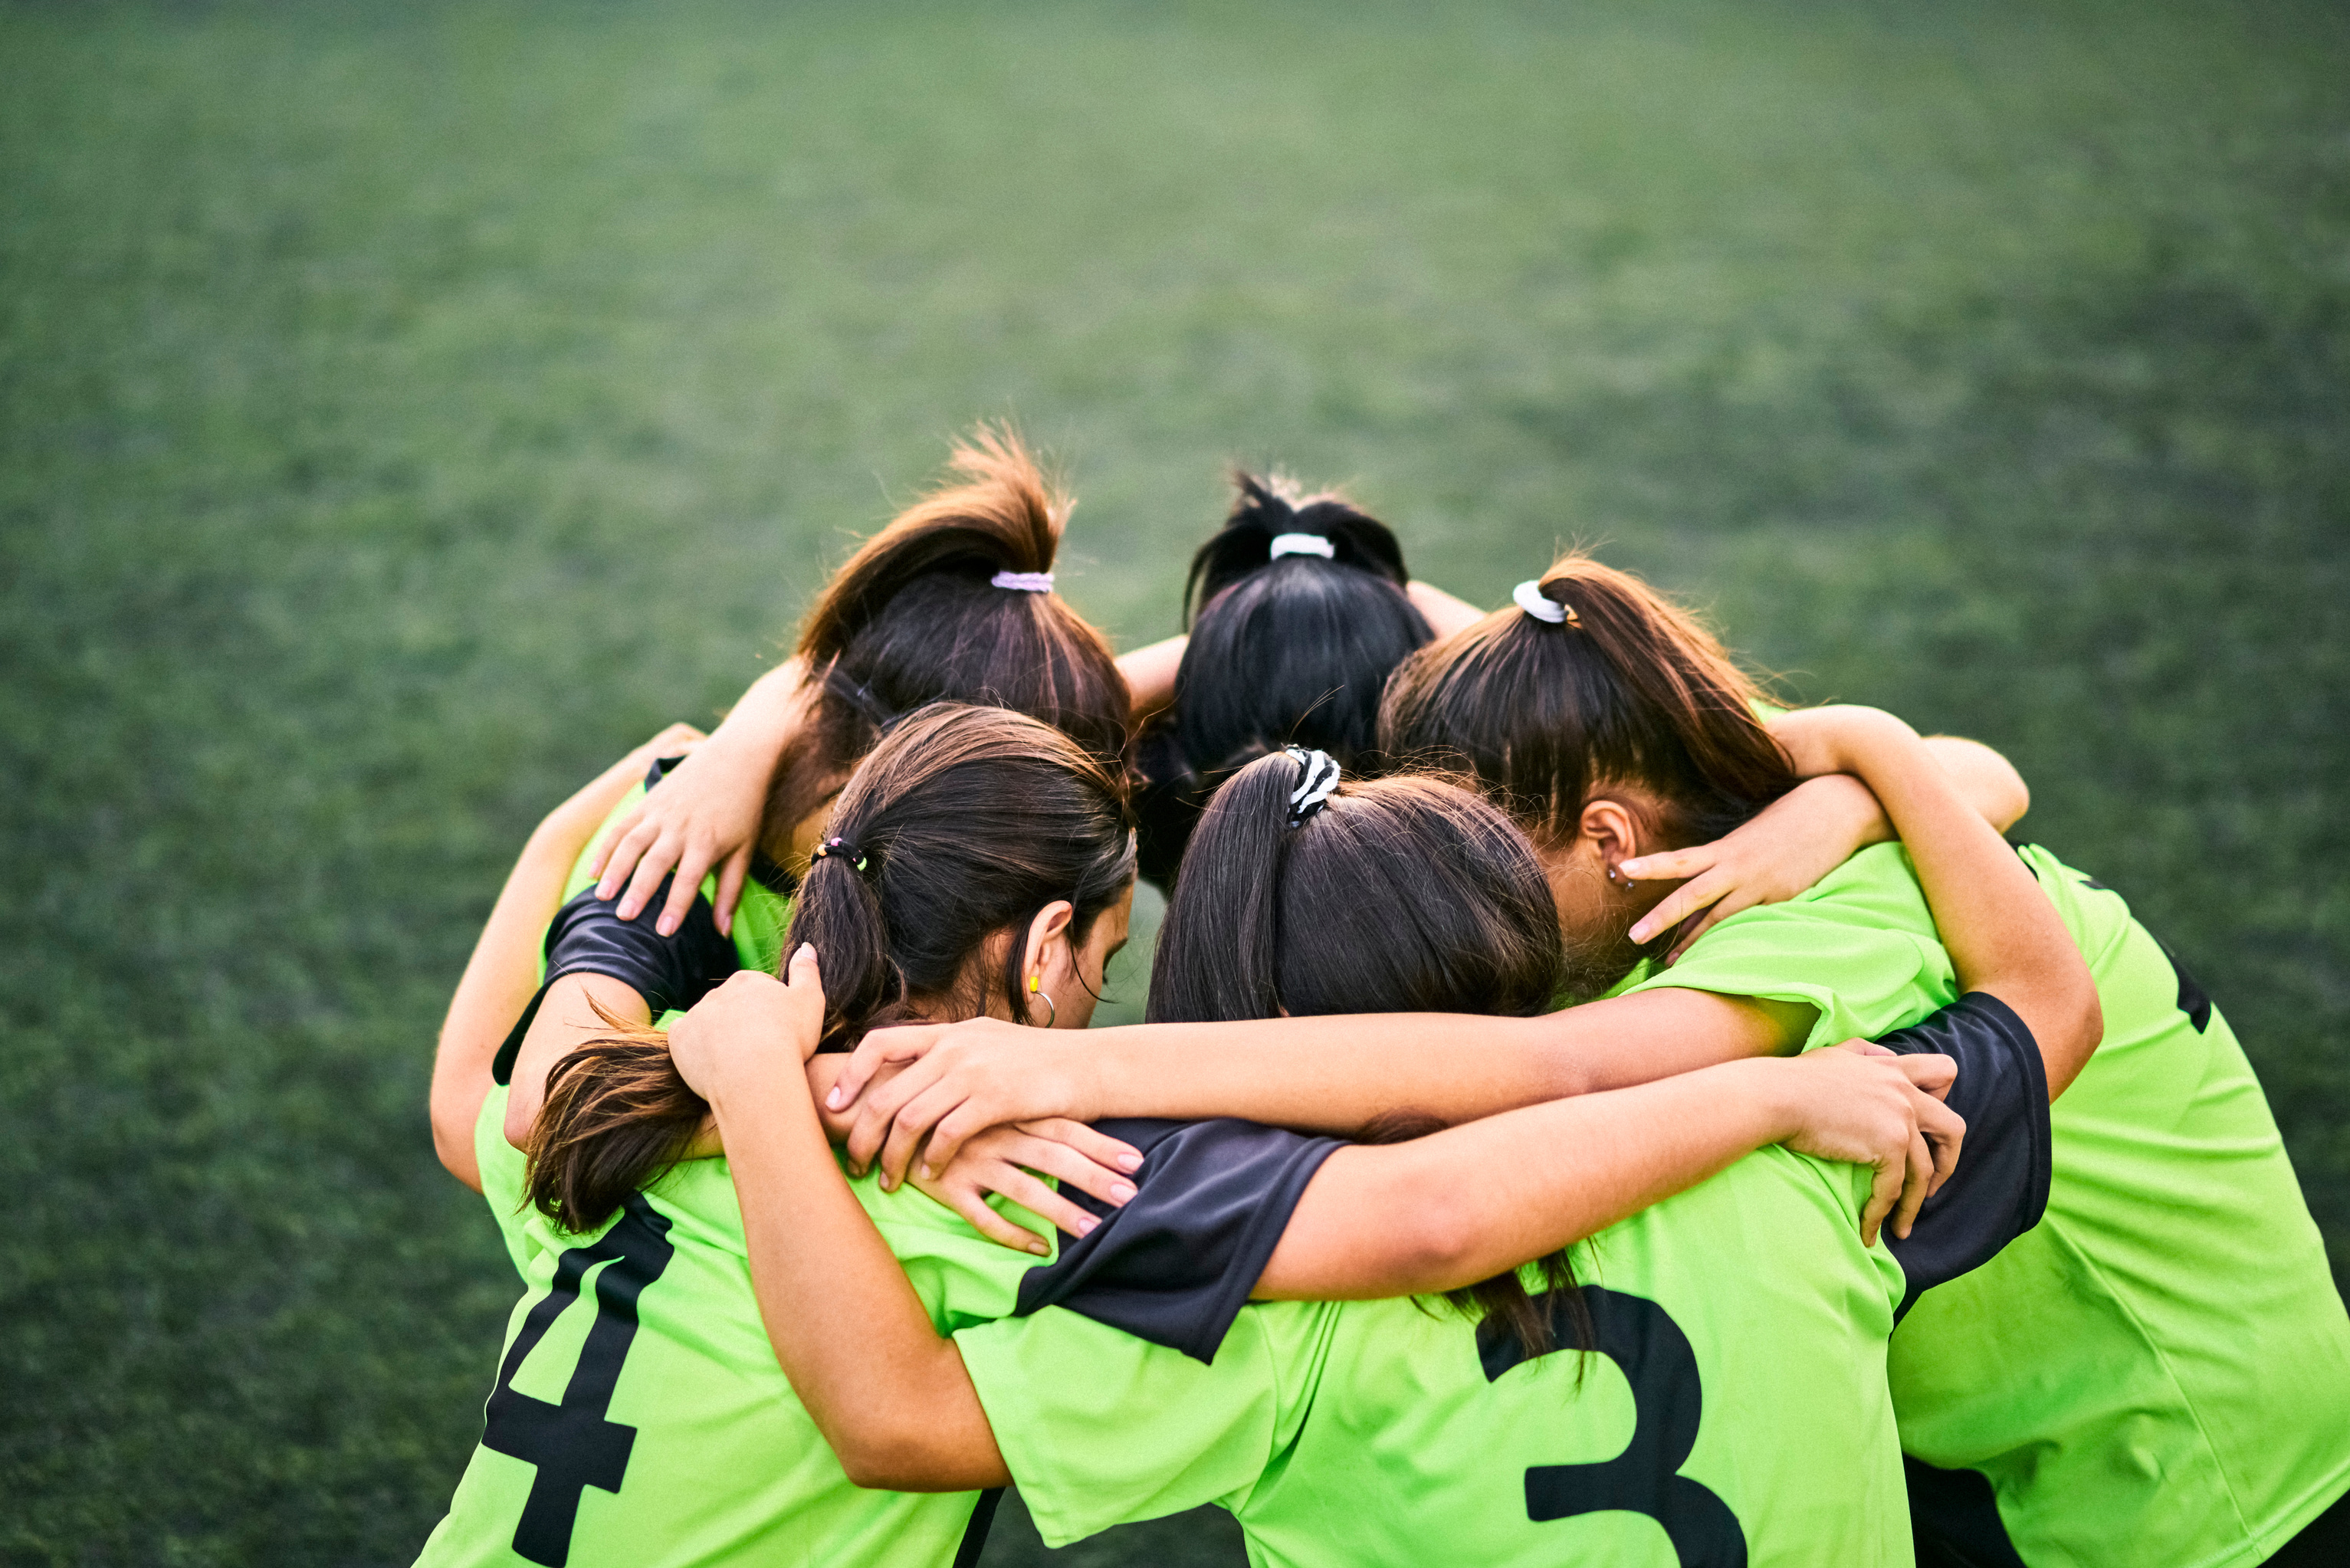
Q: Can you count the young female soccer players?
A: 5